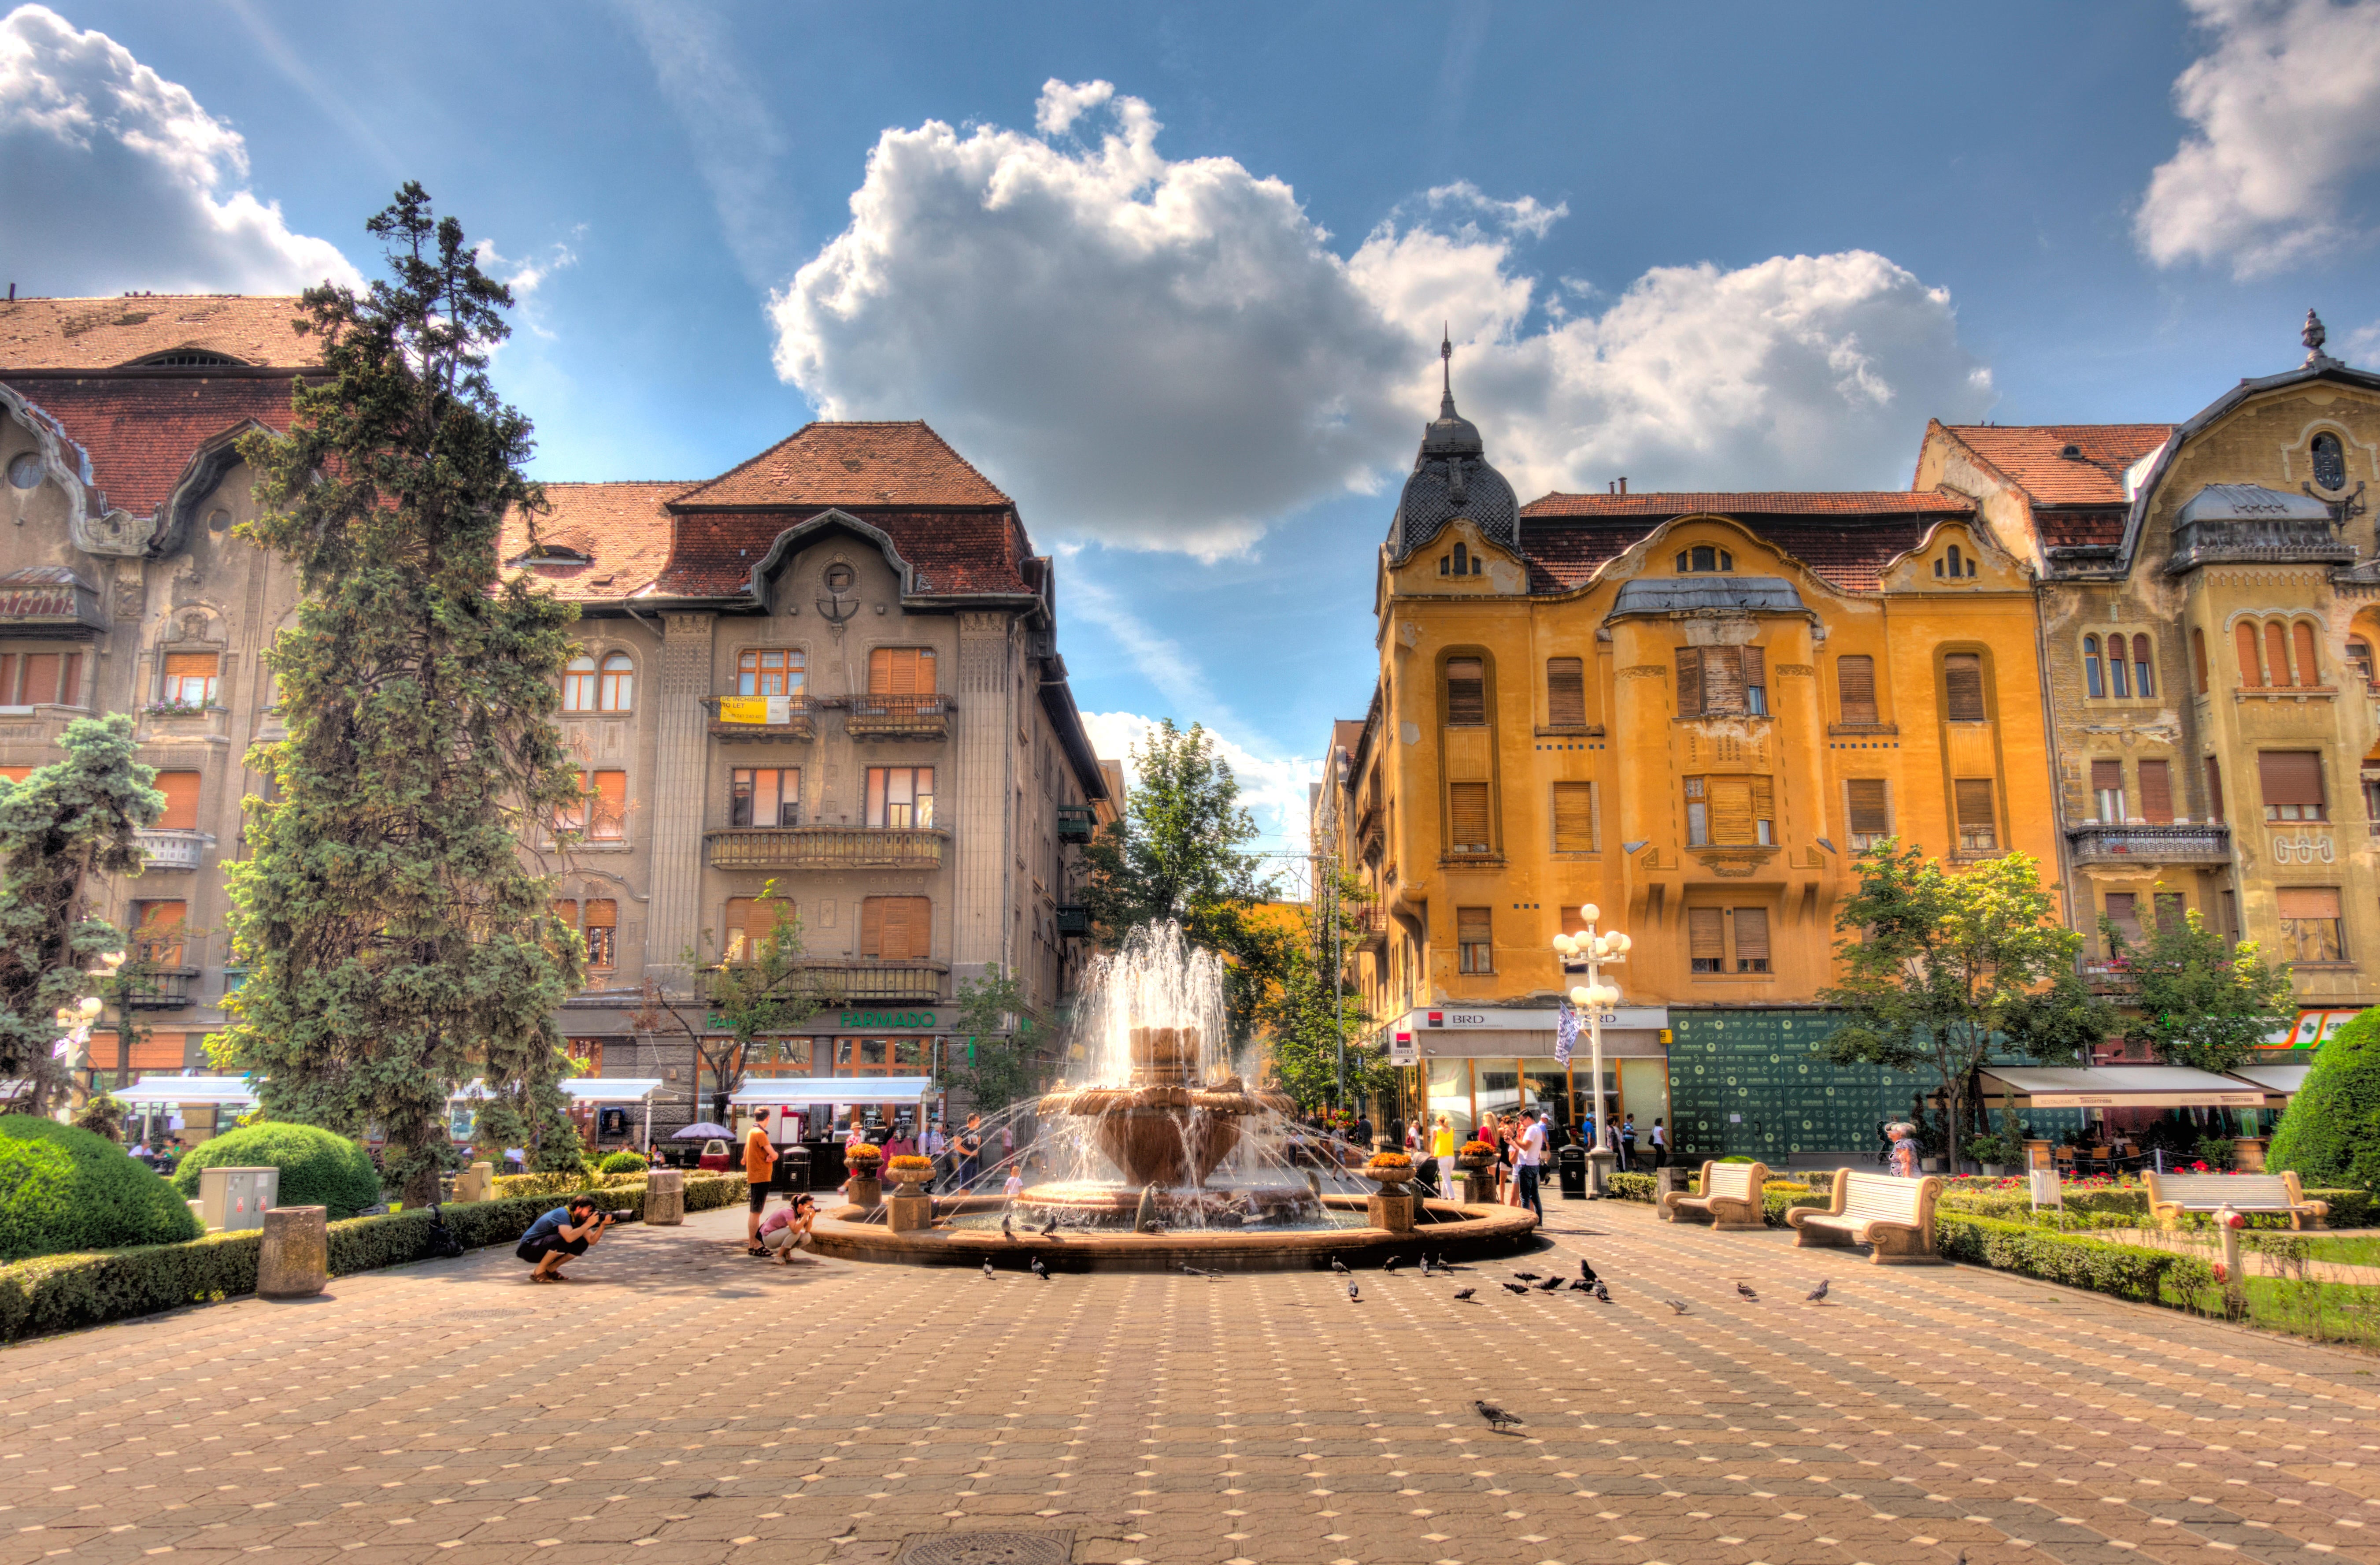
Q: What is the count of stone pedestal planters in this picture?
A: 4